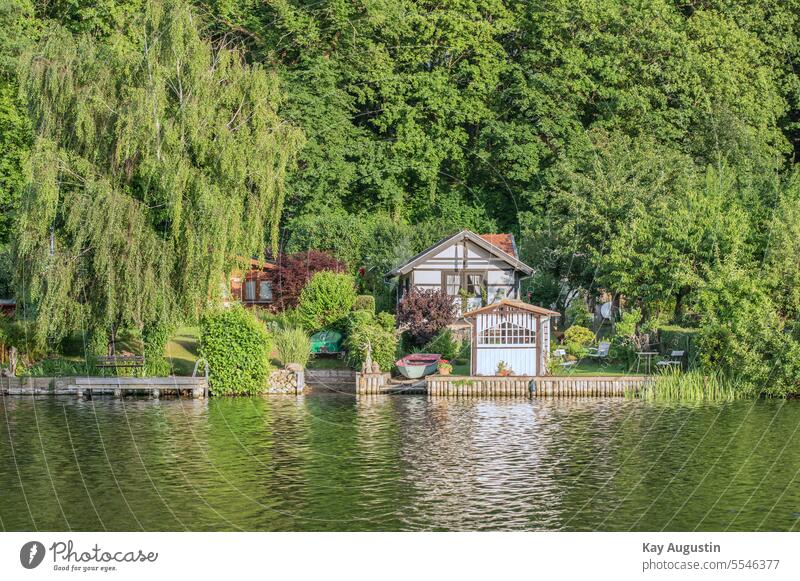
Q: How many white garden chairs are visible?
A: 3